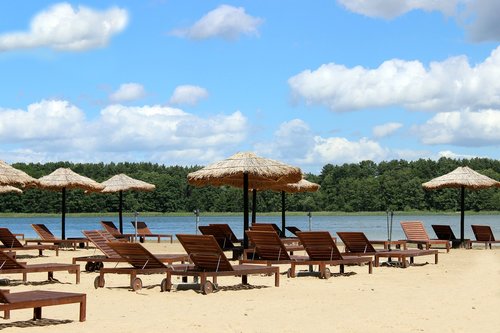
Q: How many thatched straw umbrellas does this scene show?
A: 8